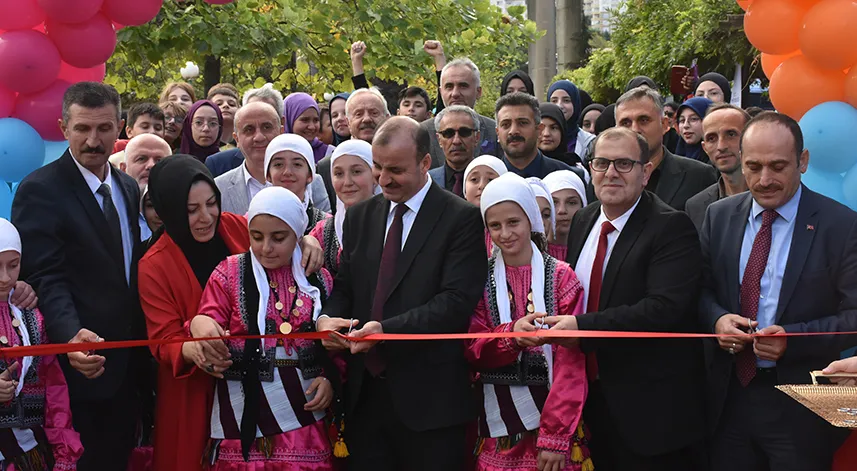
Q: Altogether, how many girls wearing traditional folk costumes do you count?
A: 8